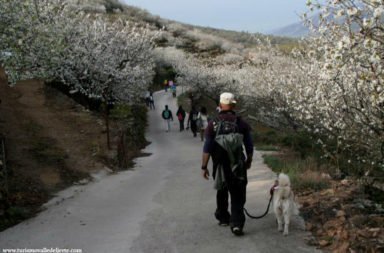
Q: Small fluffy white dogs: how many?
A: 1